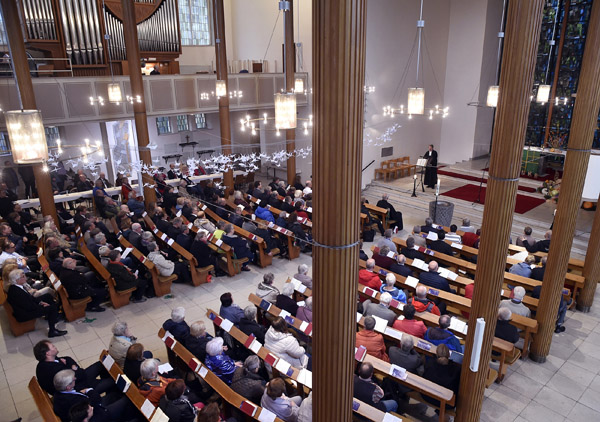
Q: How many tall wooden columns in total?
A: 8